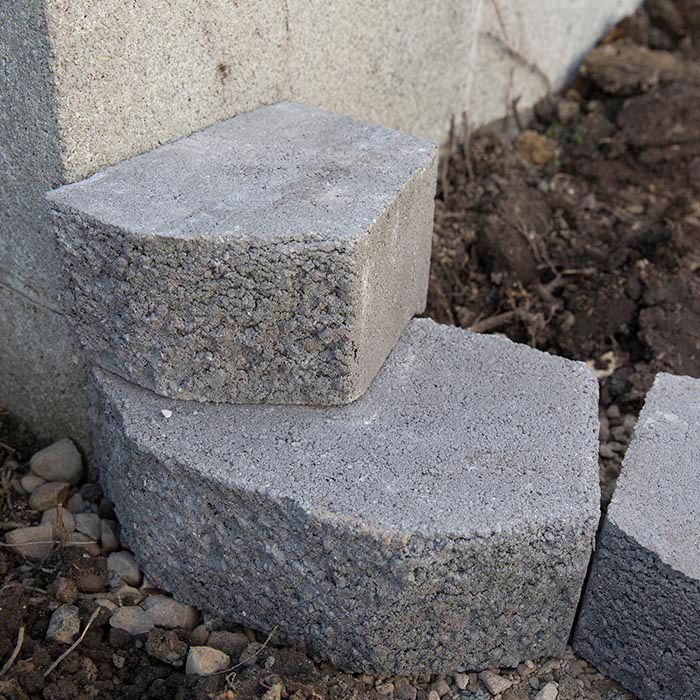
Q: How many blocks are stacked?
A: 2